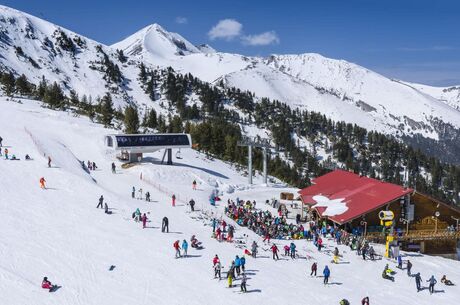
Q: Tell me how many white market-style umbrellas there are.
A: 0